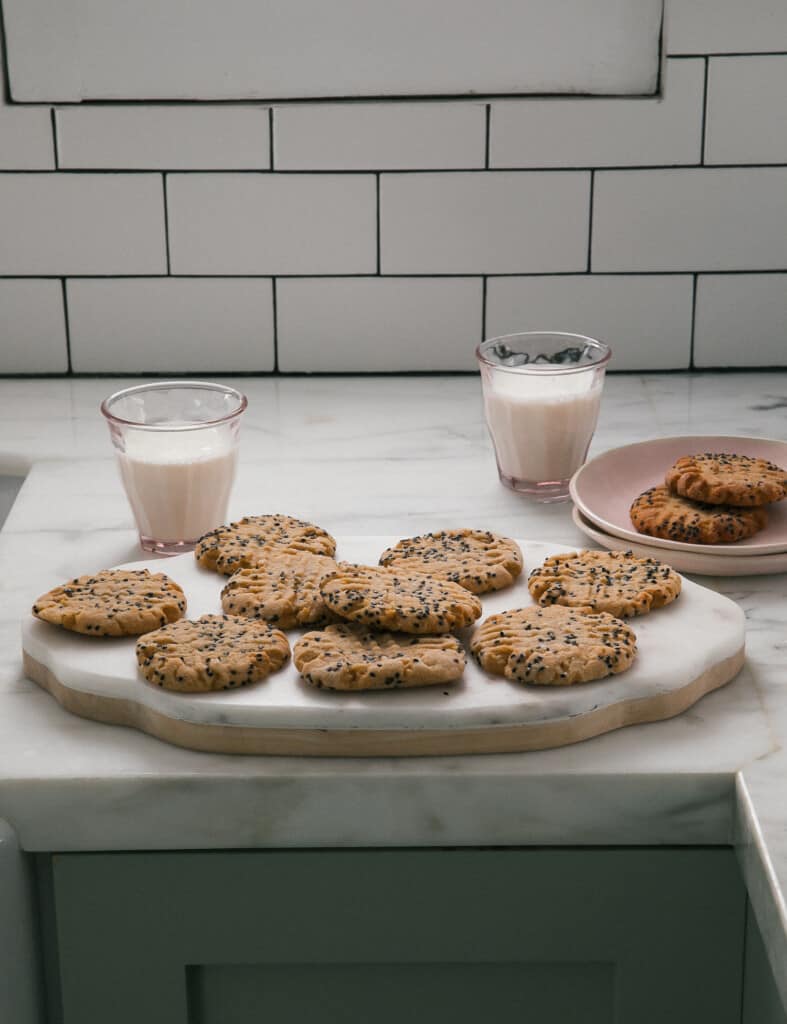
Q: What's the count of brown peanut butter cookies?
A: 11